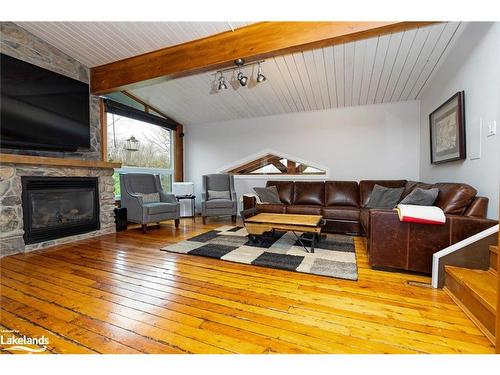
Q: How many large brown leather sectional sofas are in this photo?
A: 1